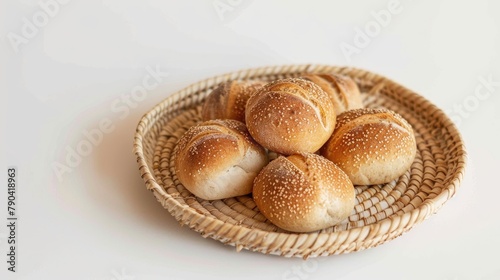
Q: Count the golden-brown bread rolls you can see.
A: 6